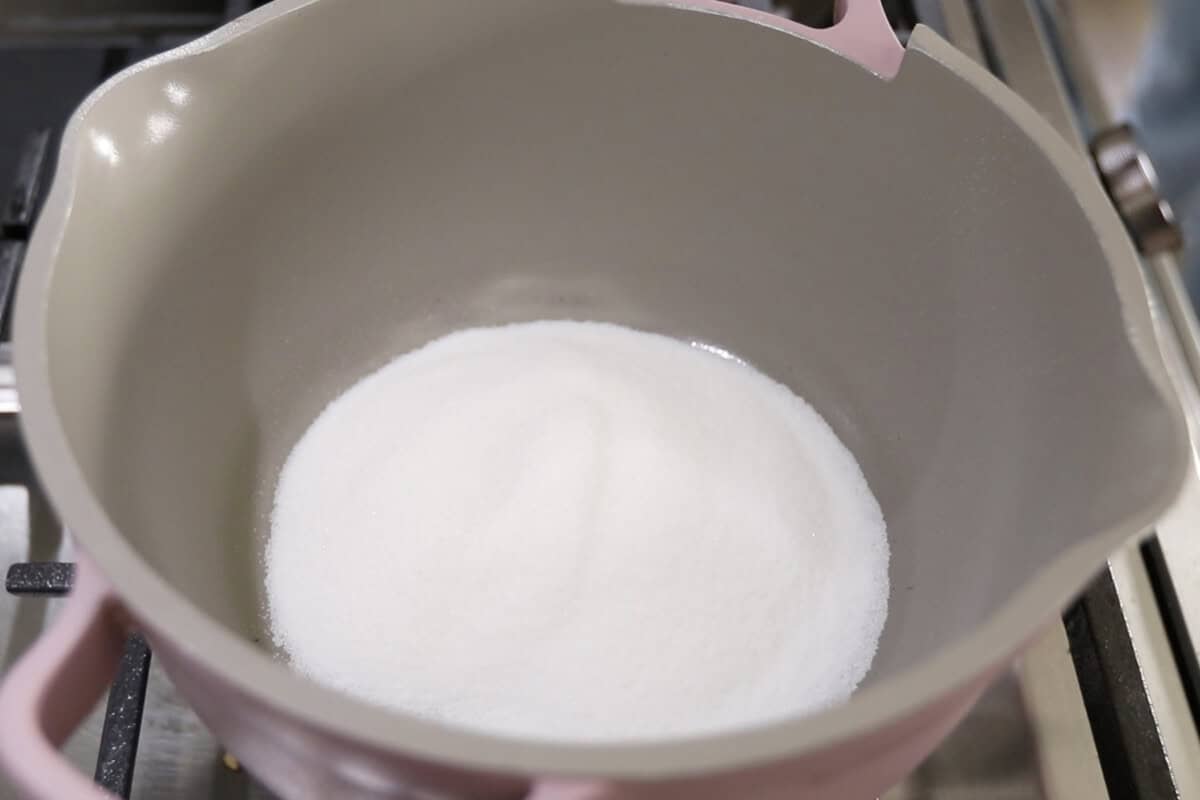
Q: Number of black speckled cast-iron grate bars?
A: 2